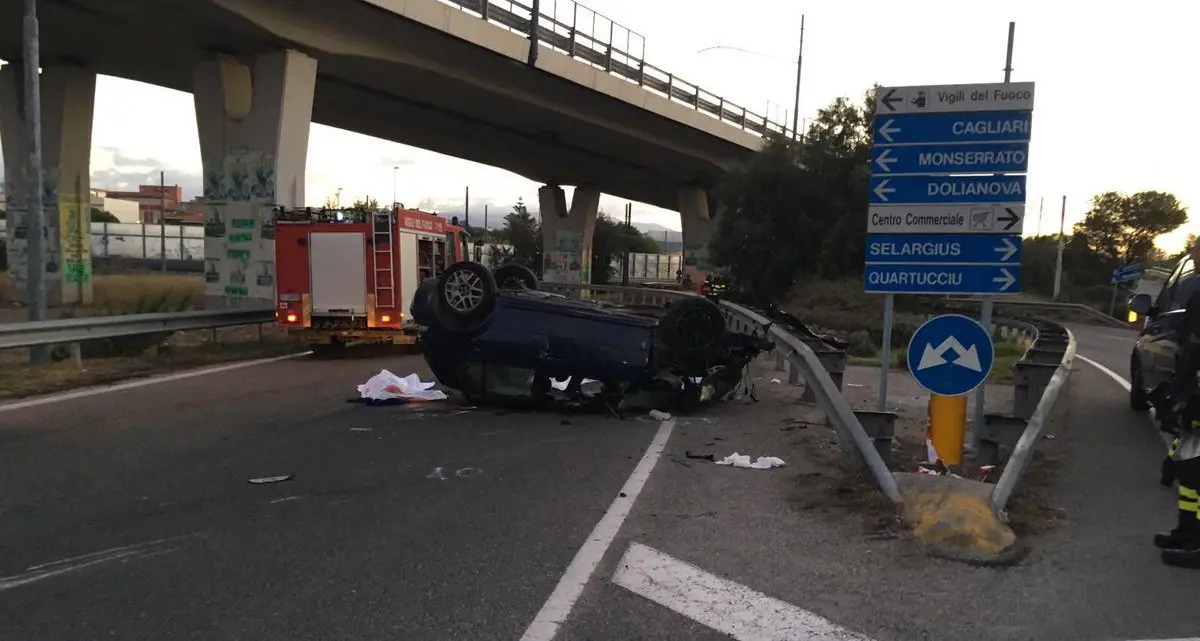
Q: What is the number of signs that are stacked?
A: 7